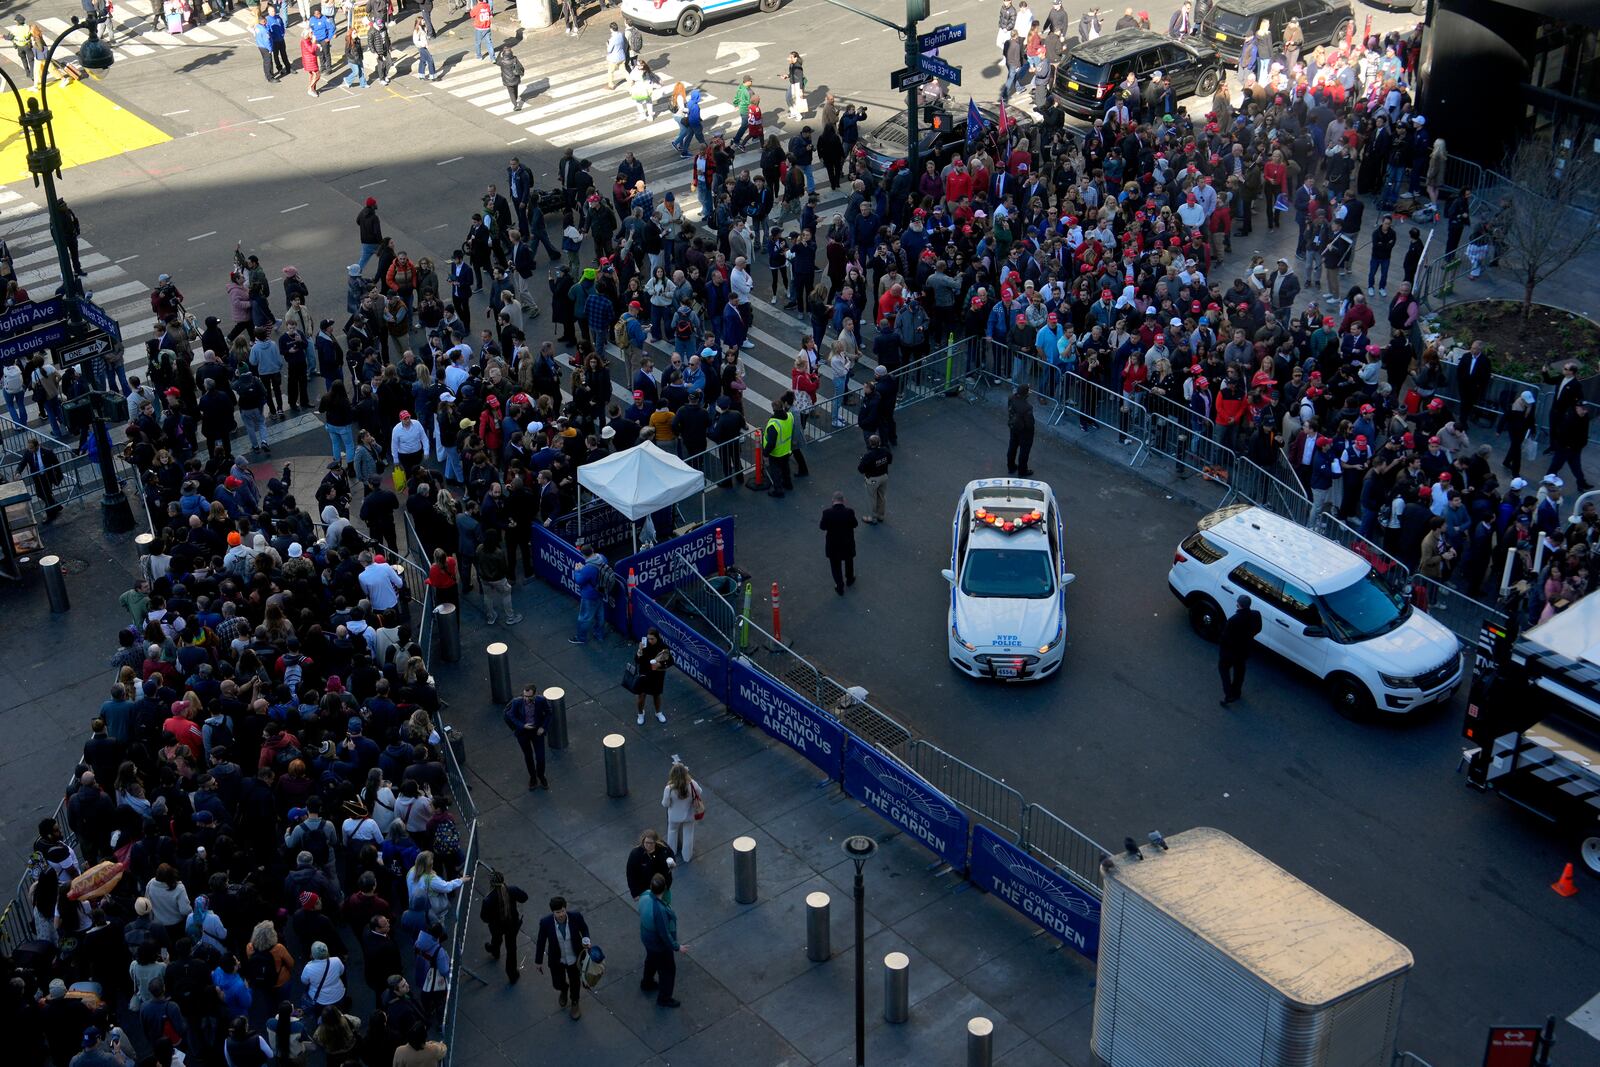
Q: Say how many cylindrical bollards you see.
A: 11